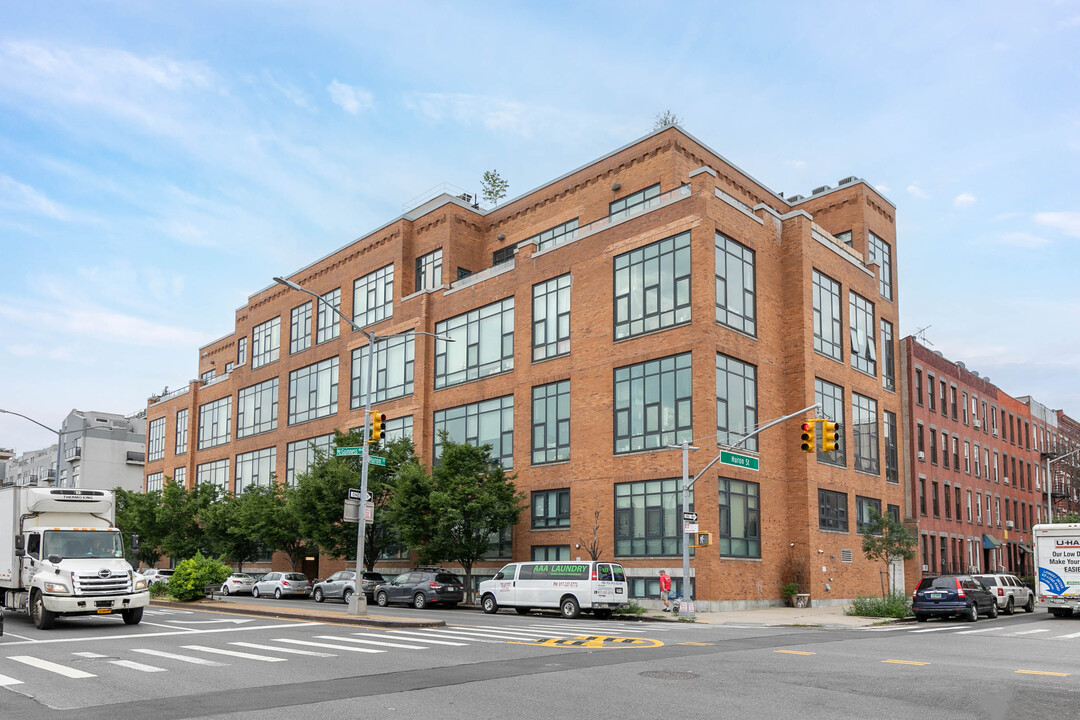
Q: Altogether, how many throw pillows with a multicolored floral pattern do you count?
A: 0